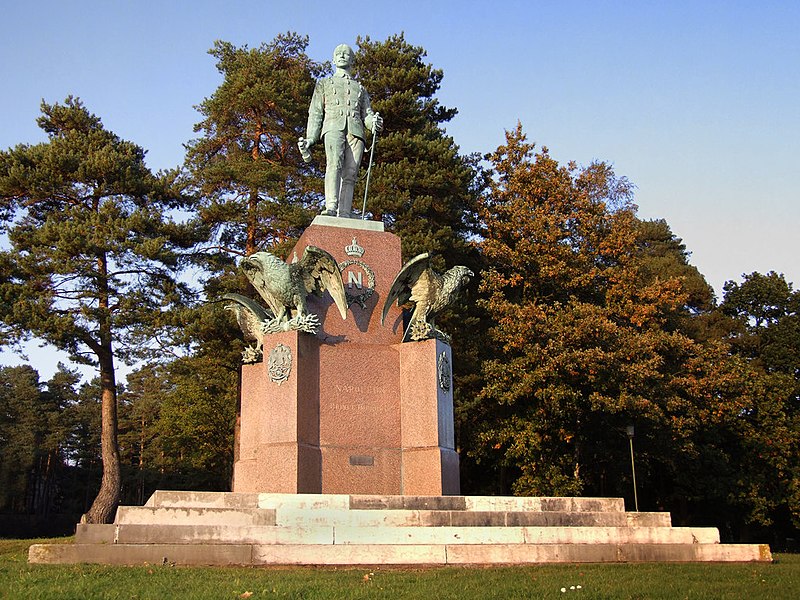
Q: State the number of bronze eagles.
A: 3